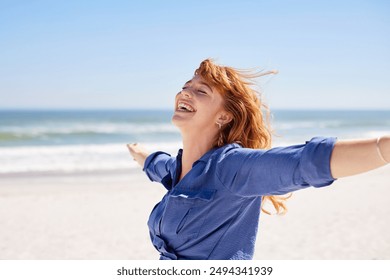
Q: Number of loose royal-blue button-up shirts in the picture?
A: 1